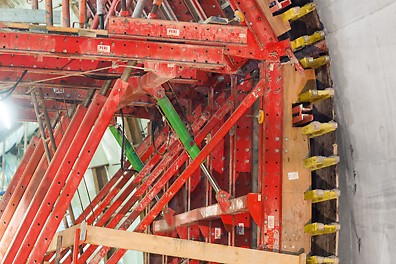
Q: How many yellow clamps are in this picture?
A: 9